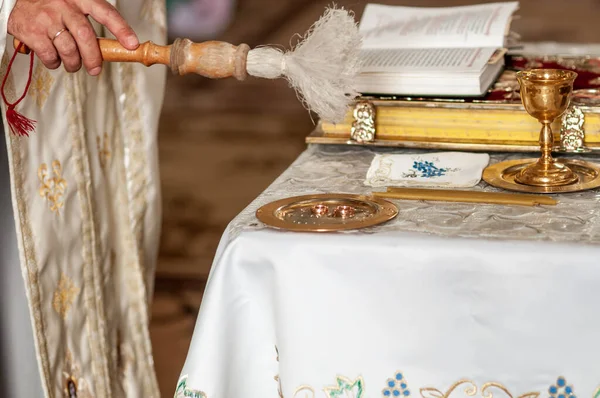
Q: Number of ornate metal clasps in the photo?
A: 2